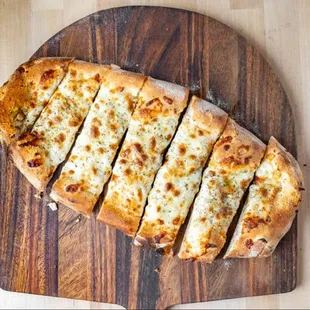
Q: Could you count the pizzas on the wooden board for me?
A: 1